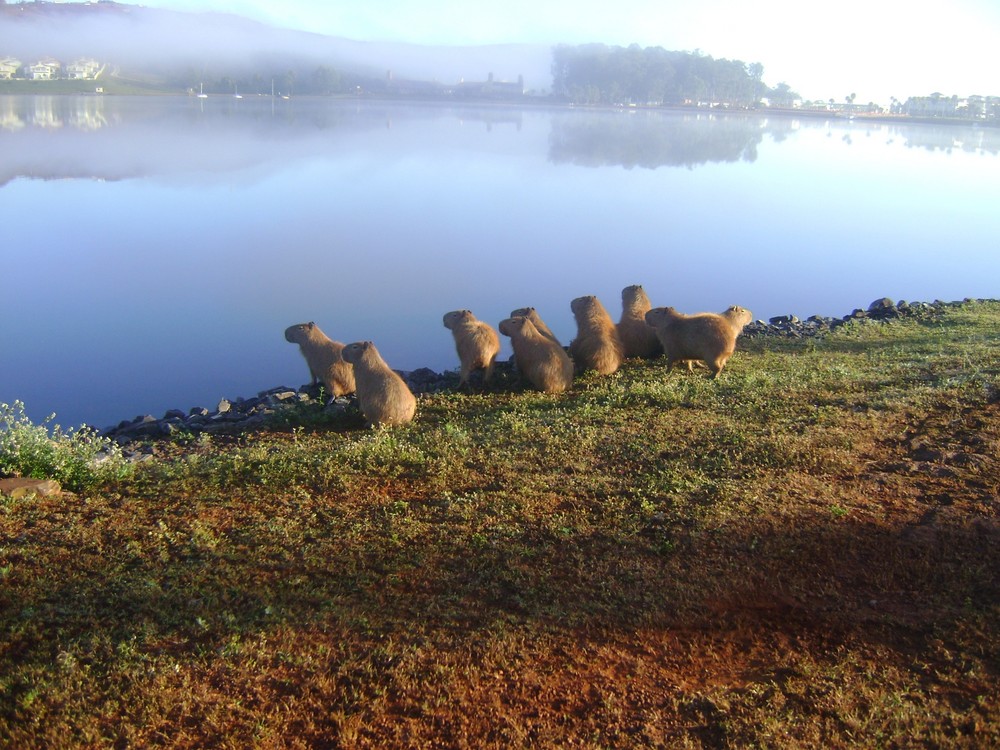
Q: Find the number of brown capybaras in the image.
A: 9